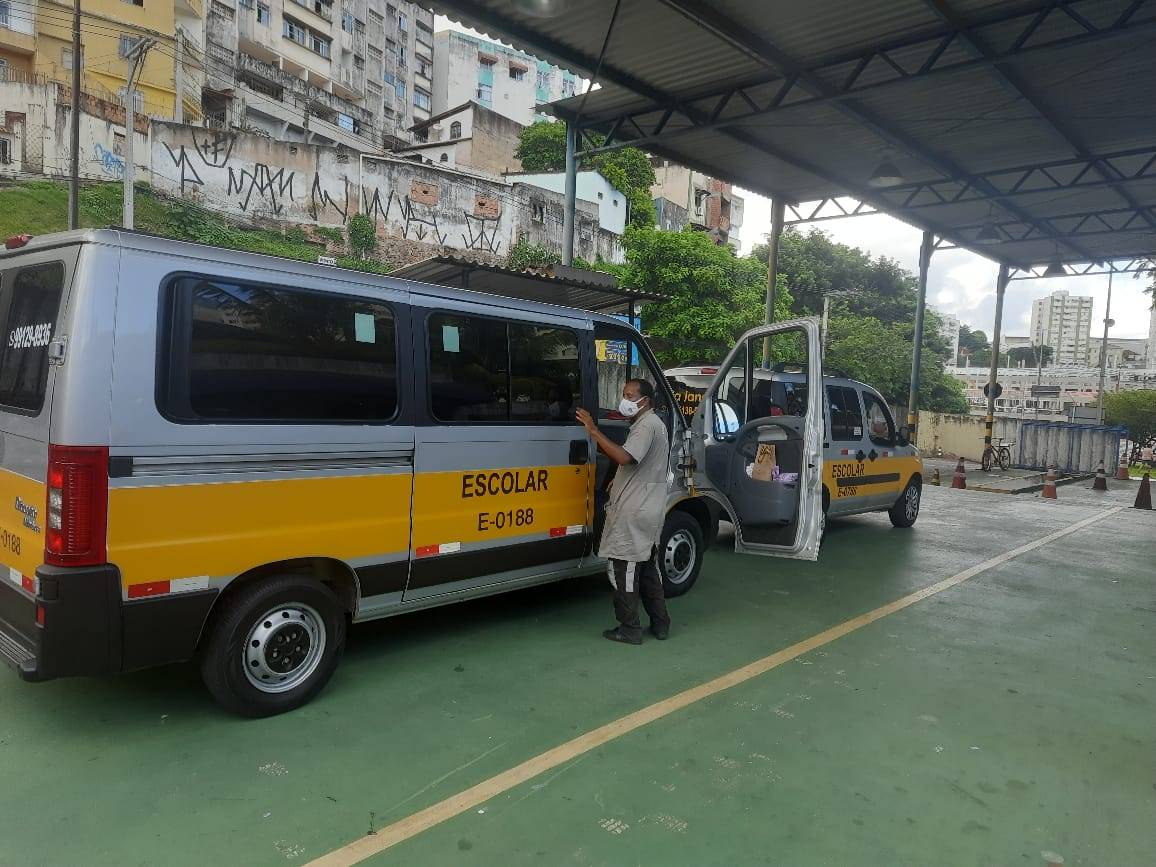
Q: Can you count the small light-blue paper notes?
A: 2